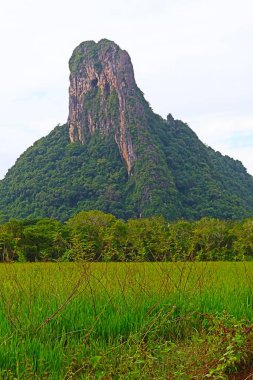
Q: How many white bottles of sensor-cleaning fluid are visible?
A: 0